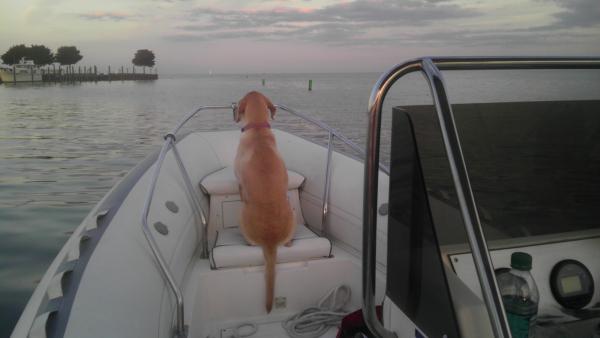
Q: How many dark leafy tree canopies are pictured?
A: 4